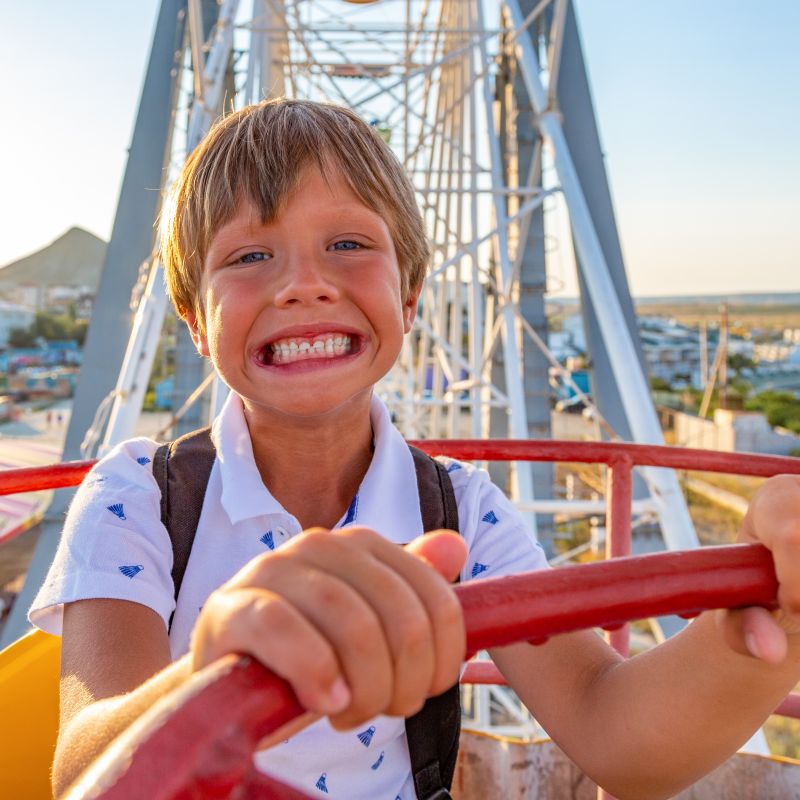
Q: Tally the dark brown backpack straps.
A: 2